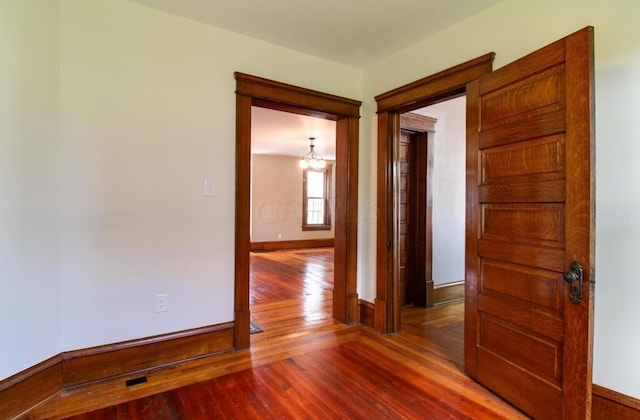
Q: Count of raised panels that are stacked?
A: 5